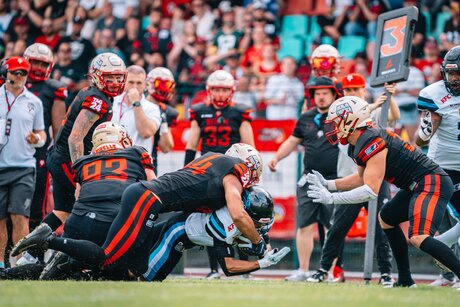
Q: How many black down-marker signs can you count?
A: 1